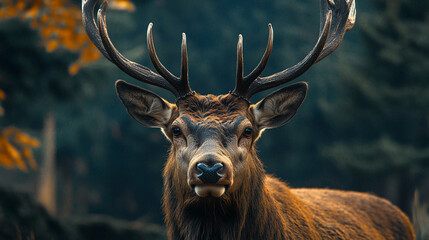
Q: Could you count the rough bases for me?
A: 2